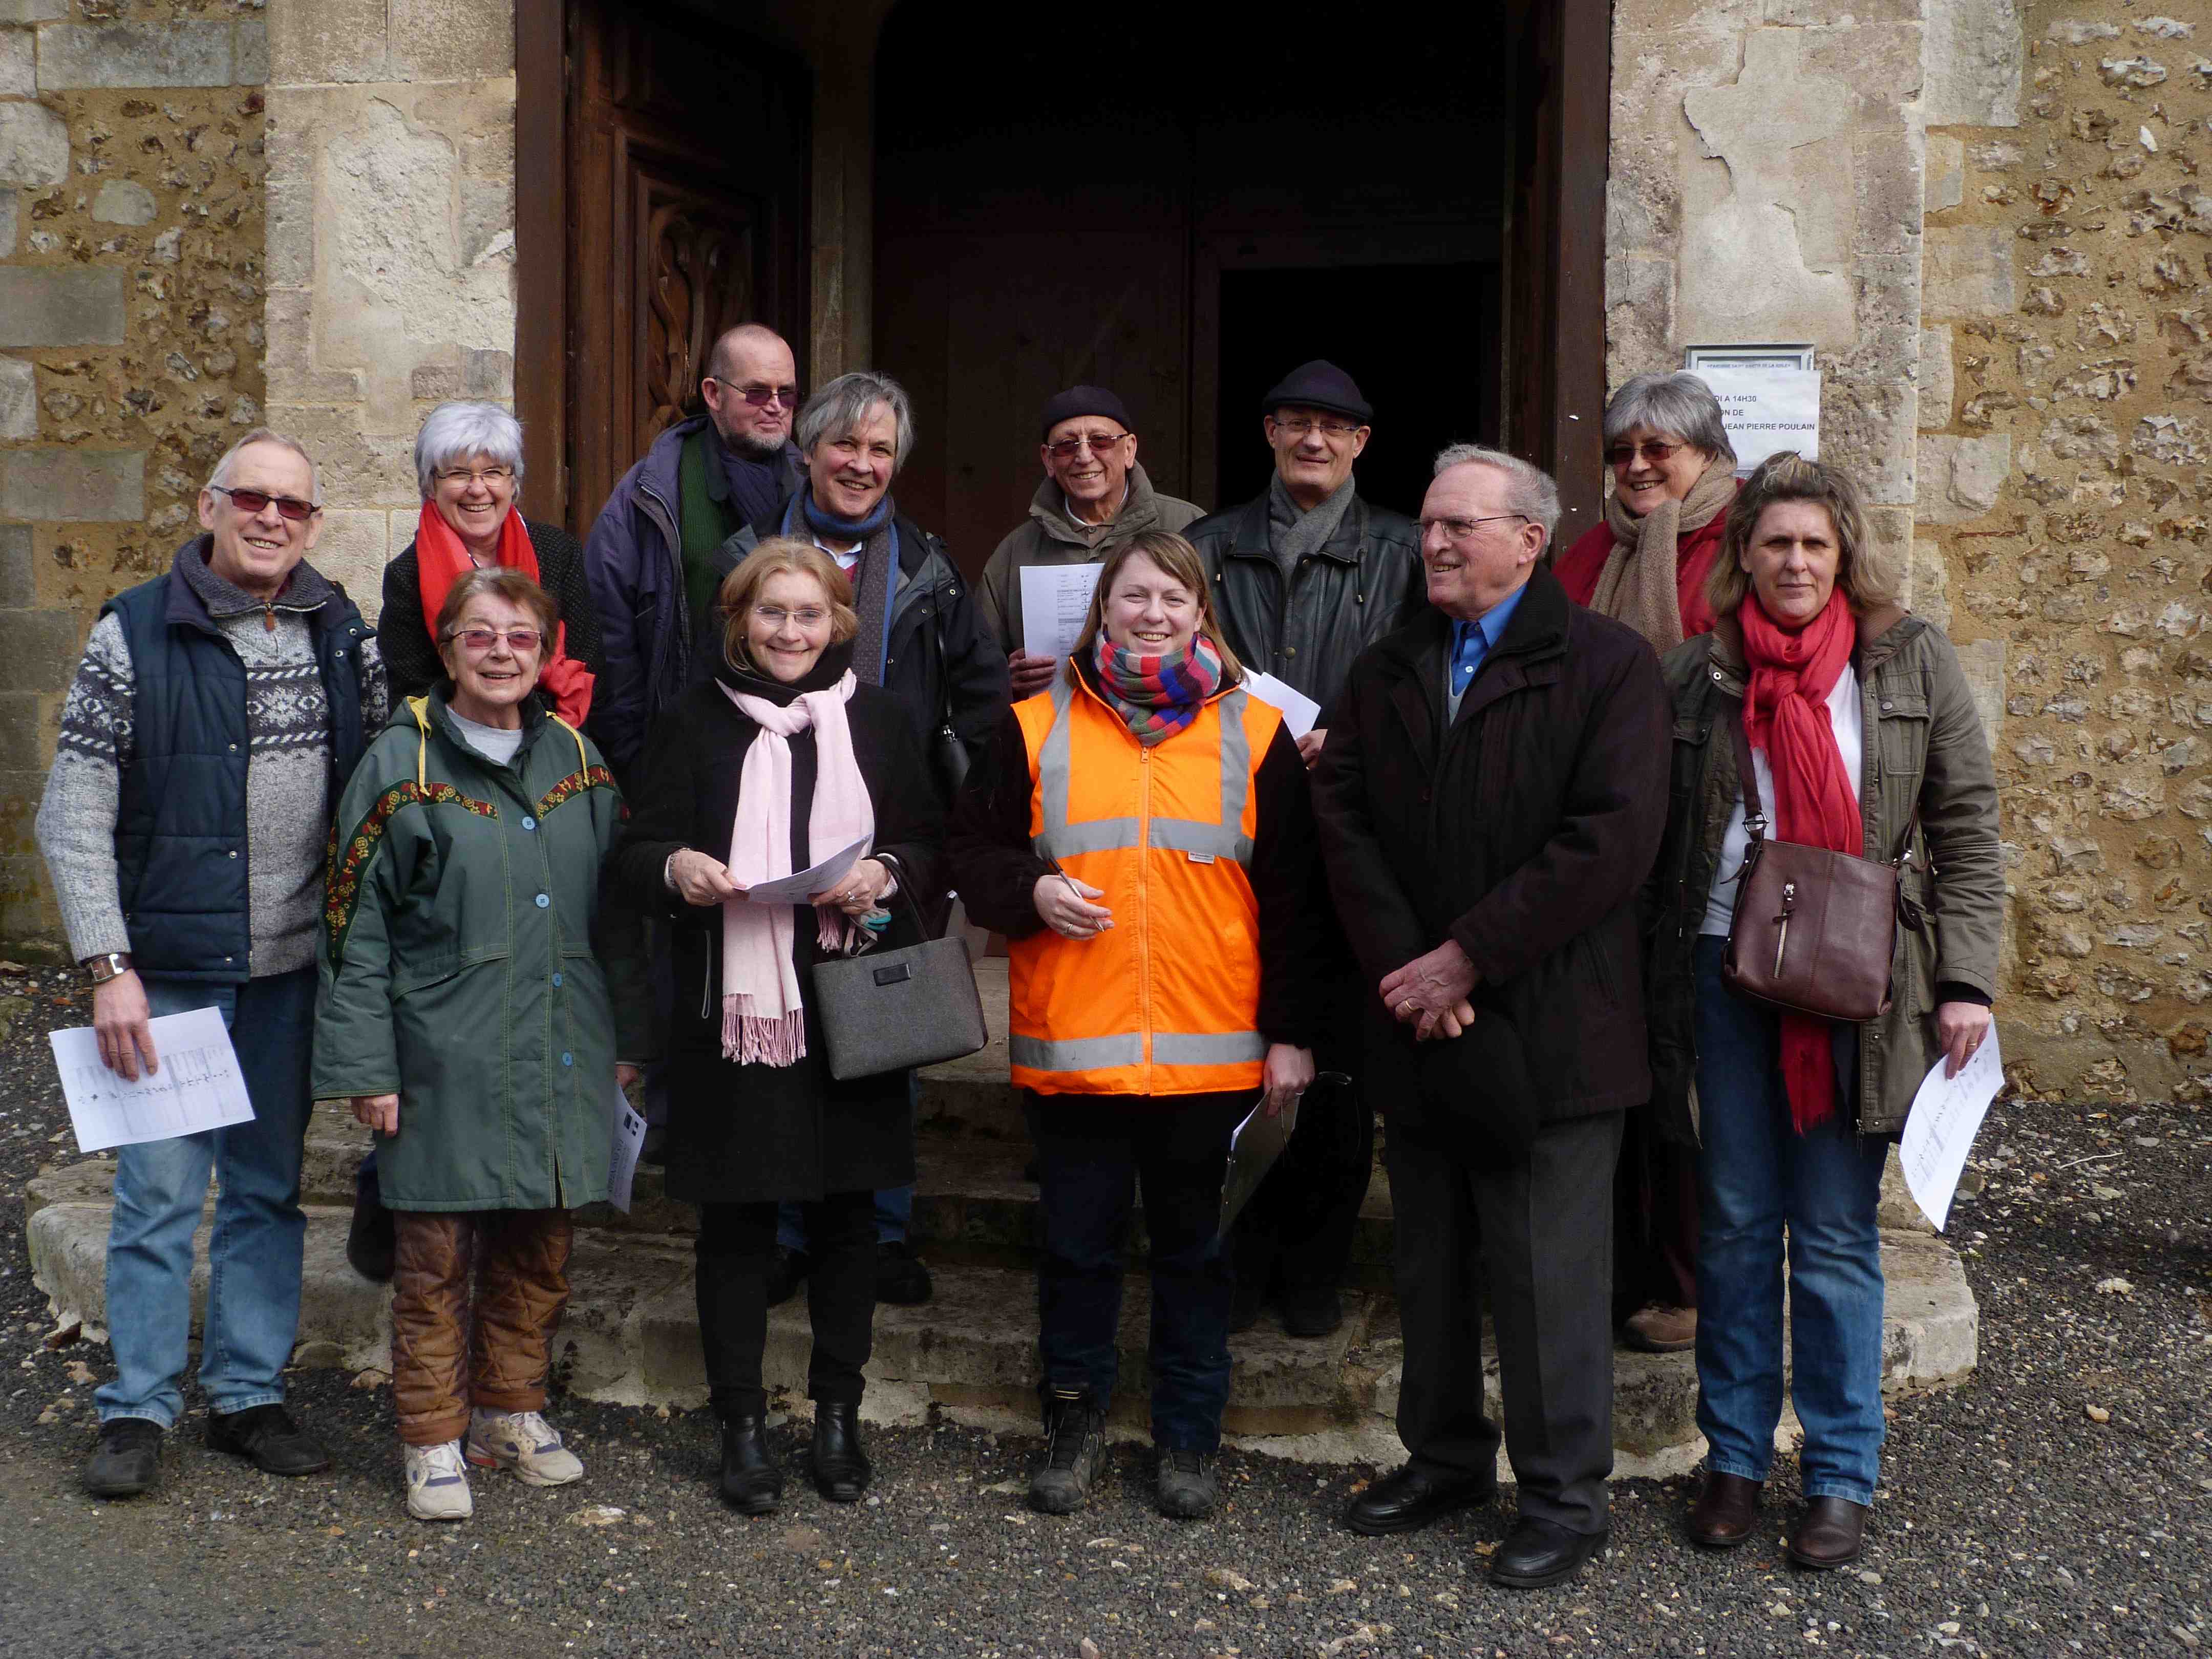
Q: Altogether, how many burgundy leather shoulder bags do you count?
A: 1